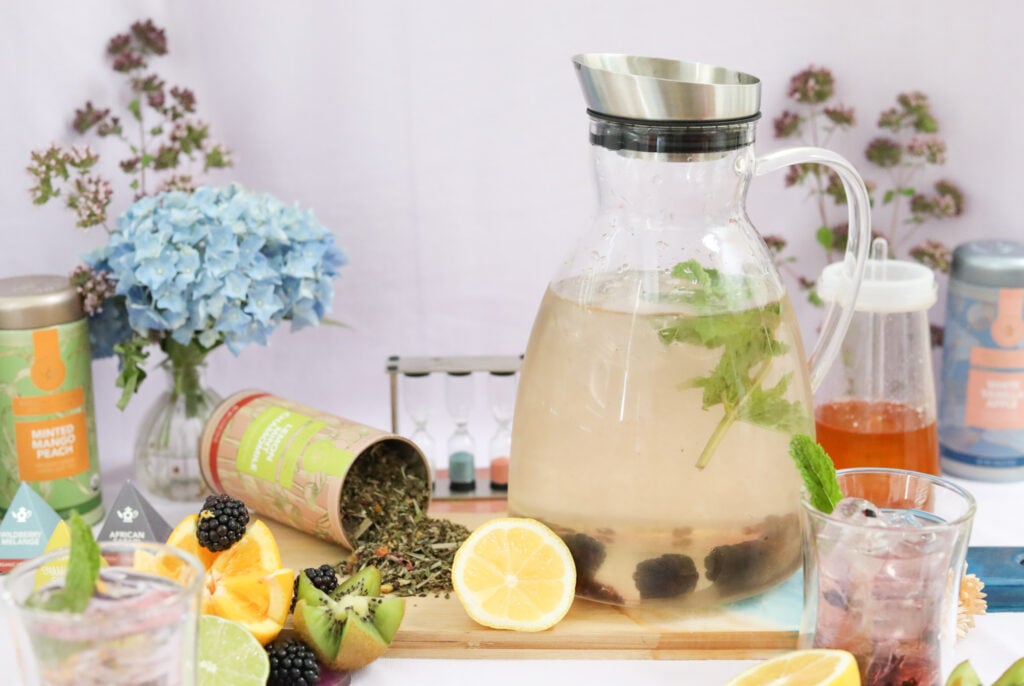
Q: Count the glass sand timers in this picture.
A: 3